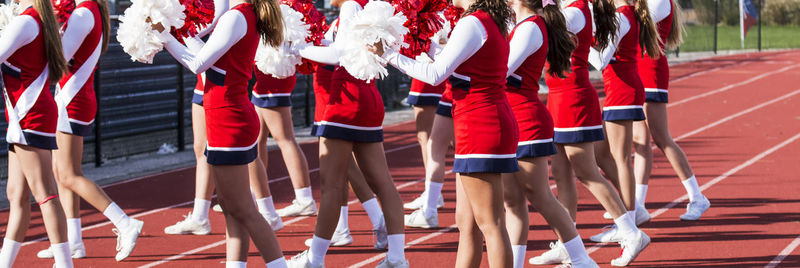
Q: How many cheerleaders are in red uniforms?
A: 14